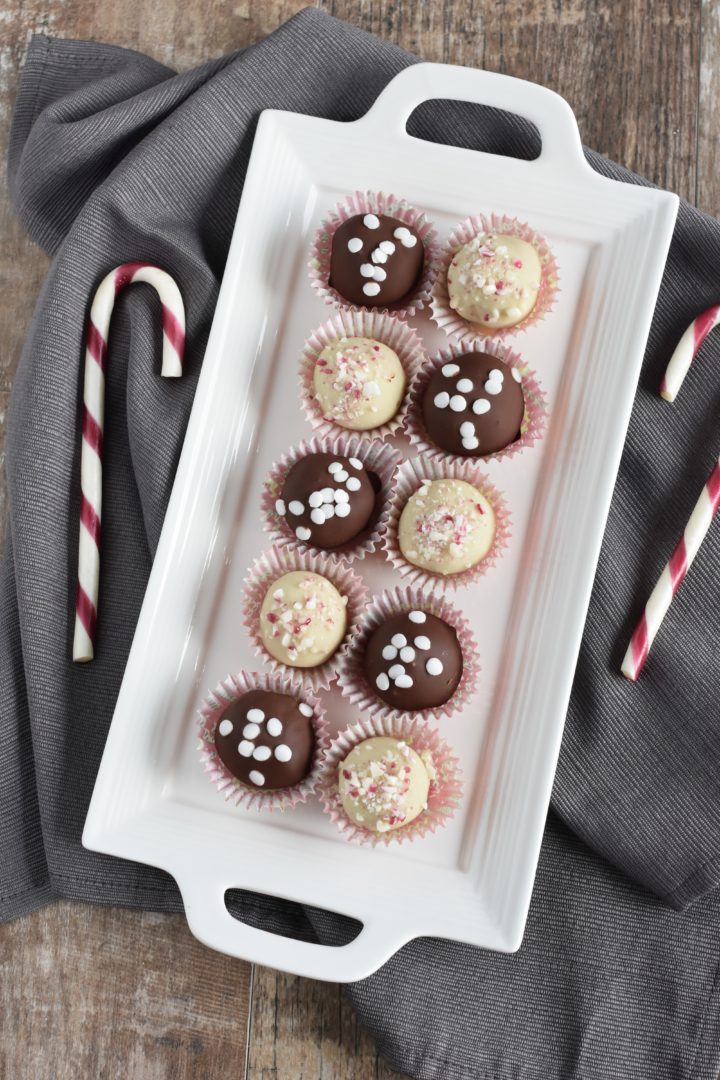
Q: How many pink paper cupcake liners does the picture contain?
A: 10